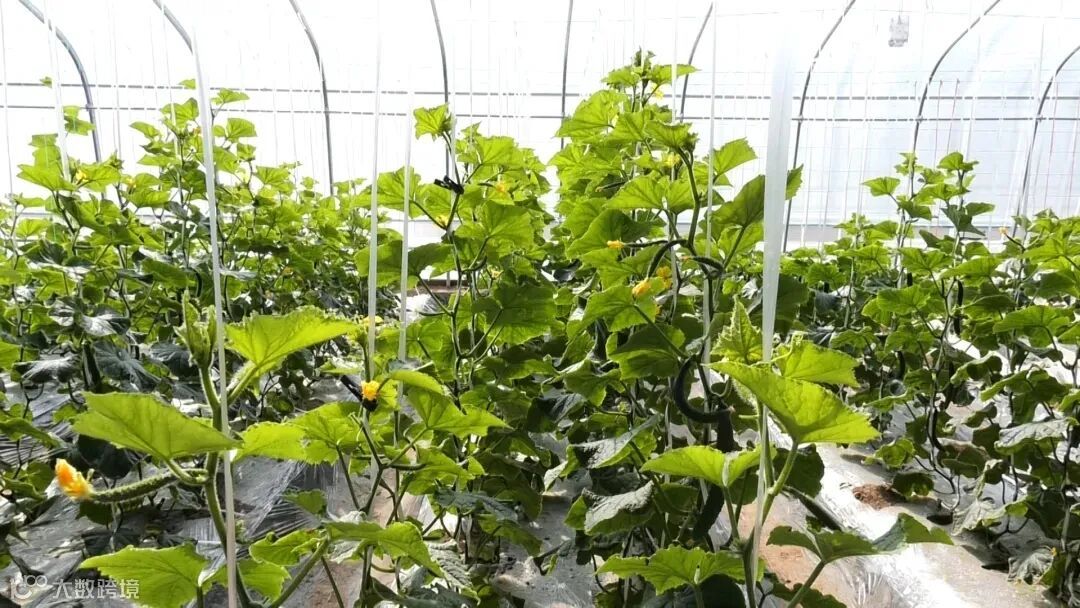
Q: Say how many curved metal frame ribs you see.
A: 9